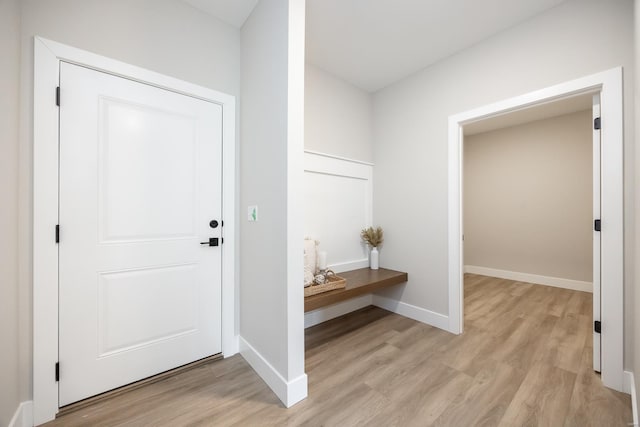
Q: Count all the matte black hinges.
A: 6